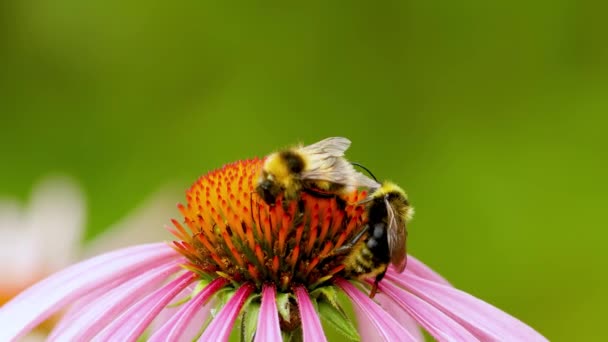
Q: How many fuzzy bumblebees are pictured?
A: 2